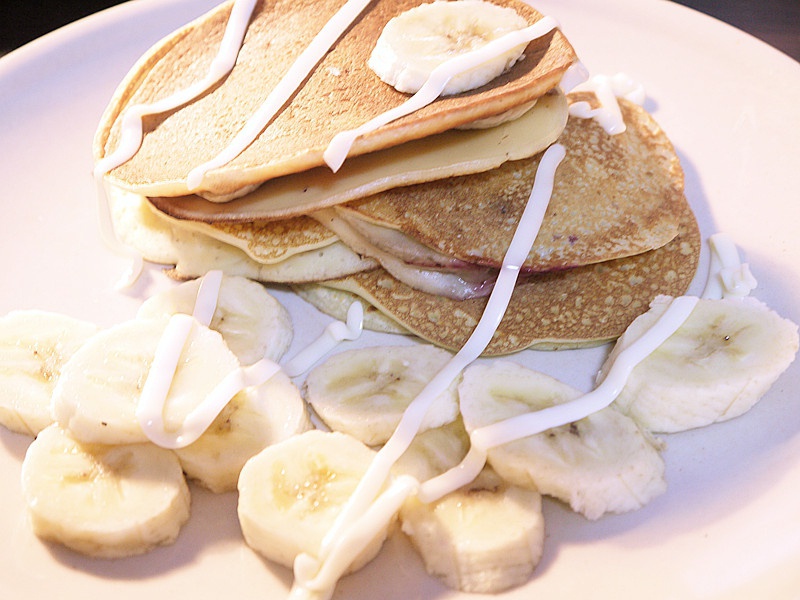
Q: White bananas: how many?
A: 12